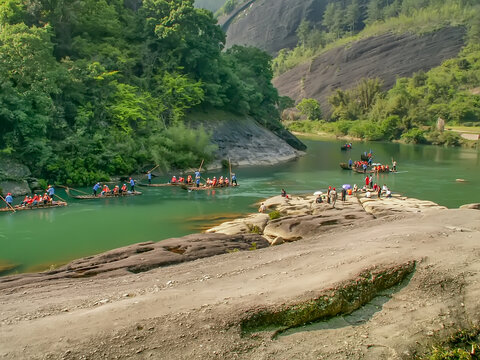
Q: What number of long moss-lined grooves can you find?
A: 1